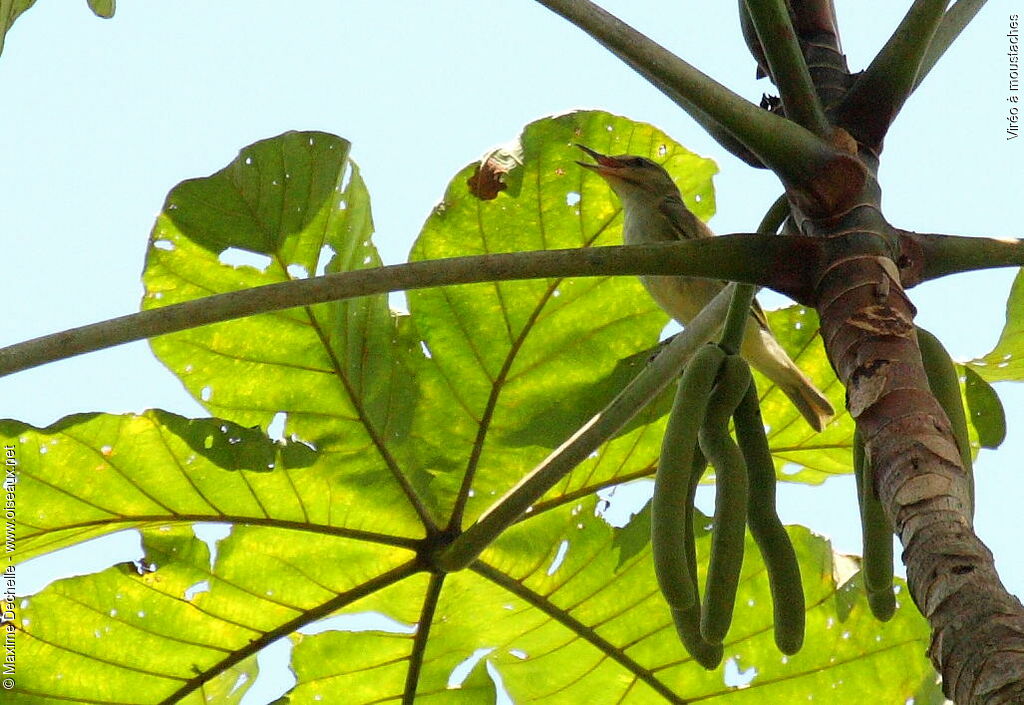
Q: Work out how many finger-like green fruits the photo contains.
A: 7